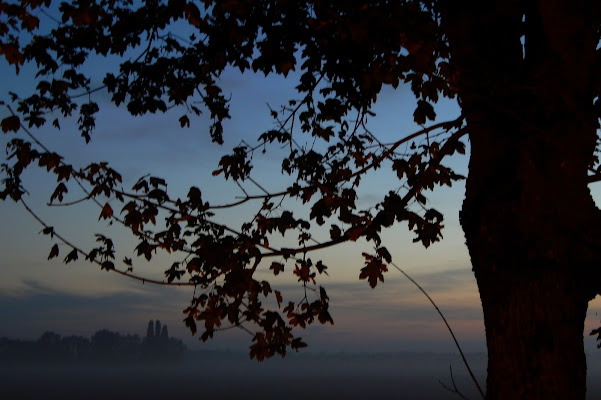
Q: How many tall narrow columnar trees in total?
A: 3